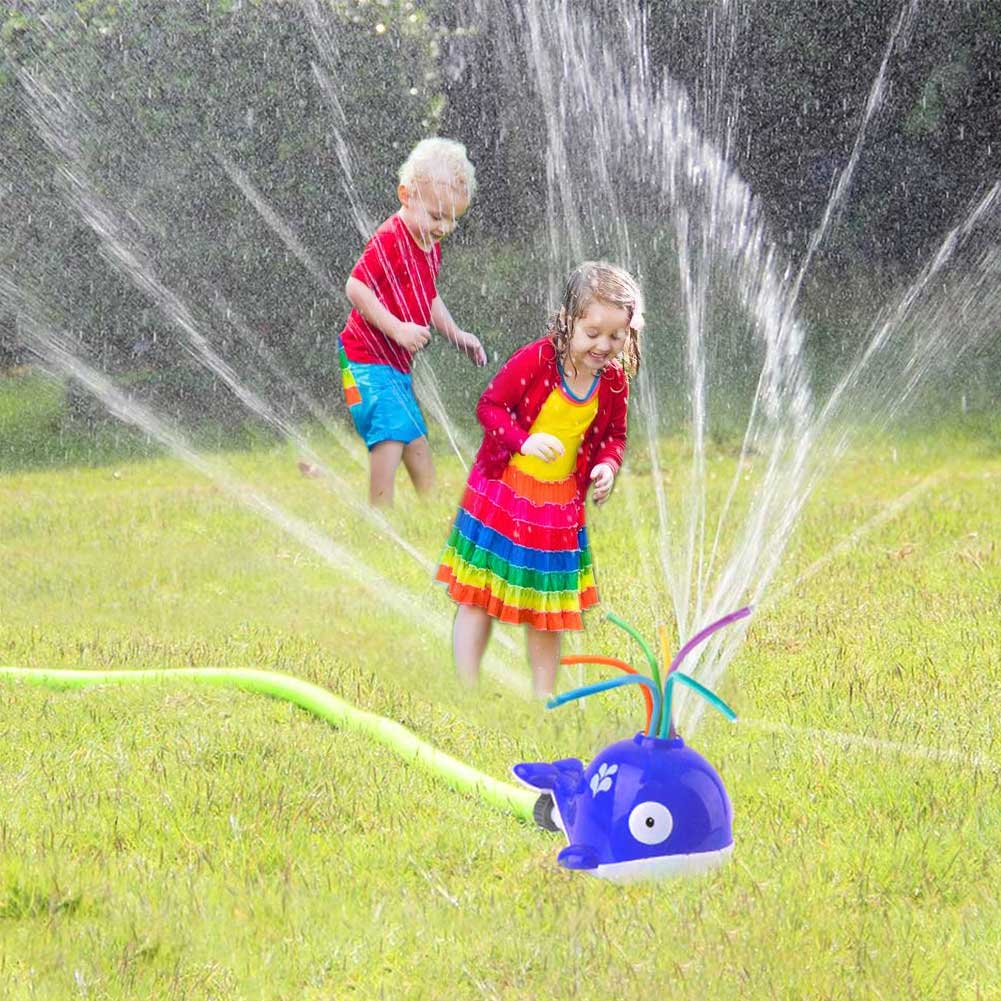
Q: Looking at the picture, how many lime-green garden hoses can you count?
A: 1